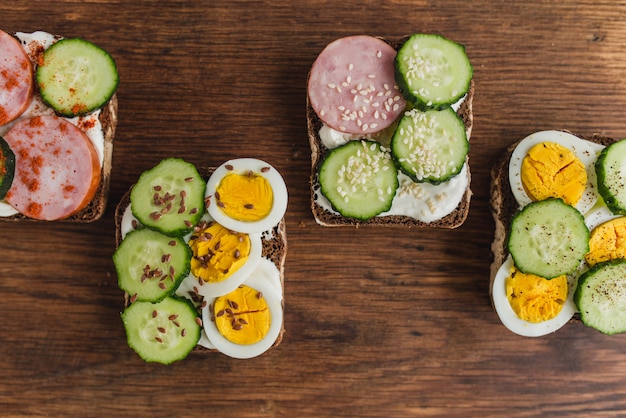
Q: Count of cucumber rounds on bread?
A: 11